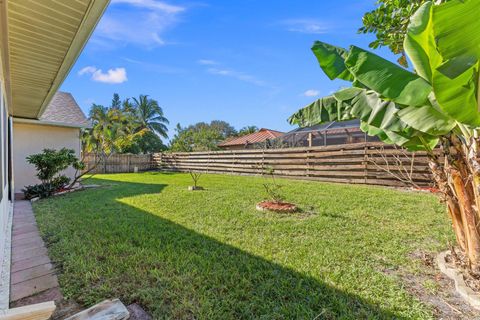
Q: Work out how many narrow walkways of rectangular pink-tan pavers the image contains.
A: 1